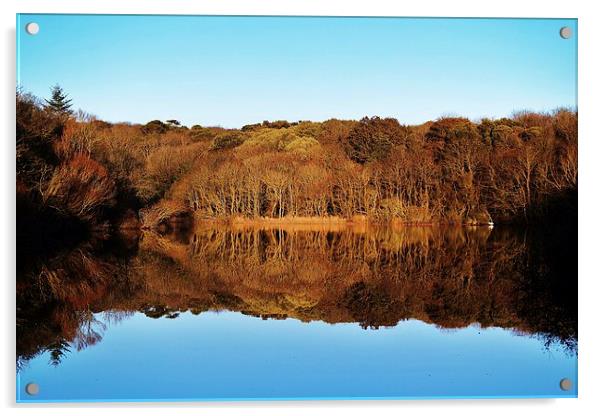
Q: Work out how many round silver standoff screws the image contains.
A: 4